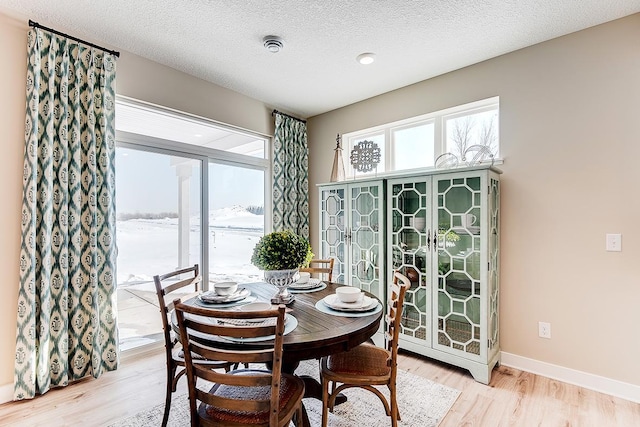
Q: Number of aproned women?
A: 0